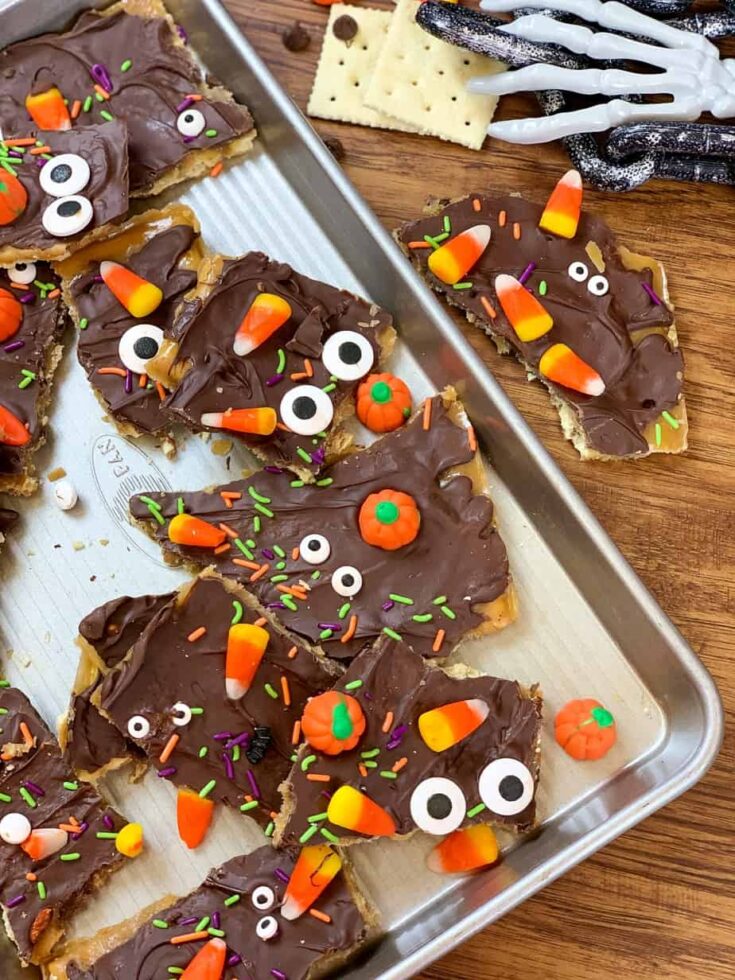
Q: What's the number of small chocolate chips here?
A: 3